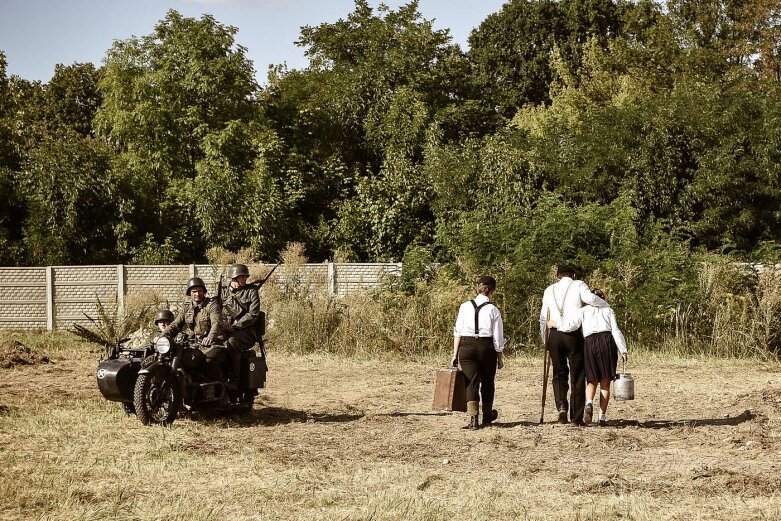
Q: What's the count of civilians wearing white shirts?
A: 3